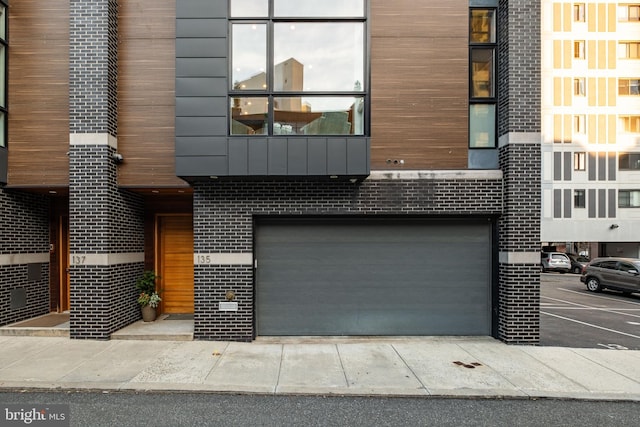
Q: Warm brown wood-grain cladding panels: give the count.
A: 3